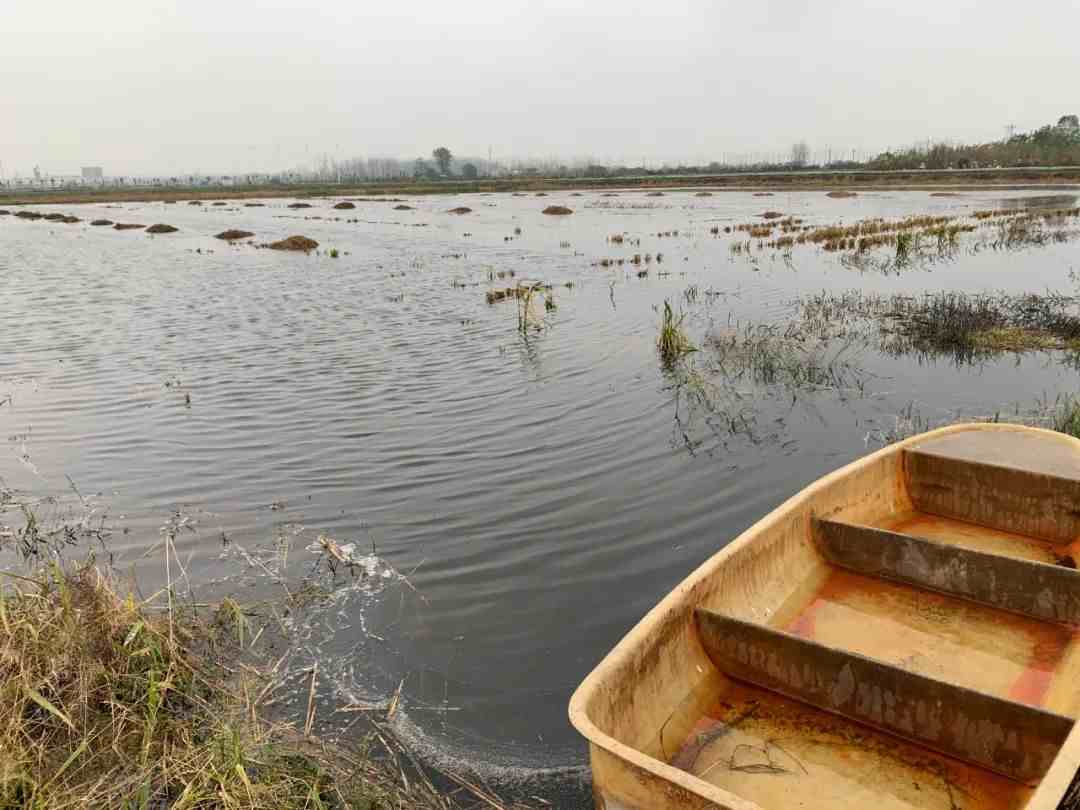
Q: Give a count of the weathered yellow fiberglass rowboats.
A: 1